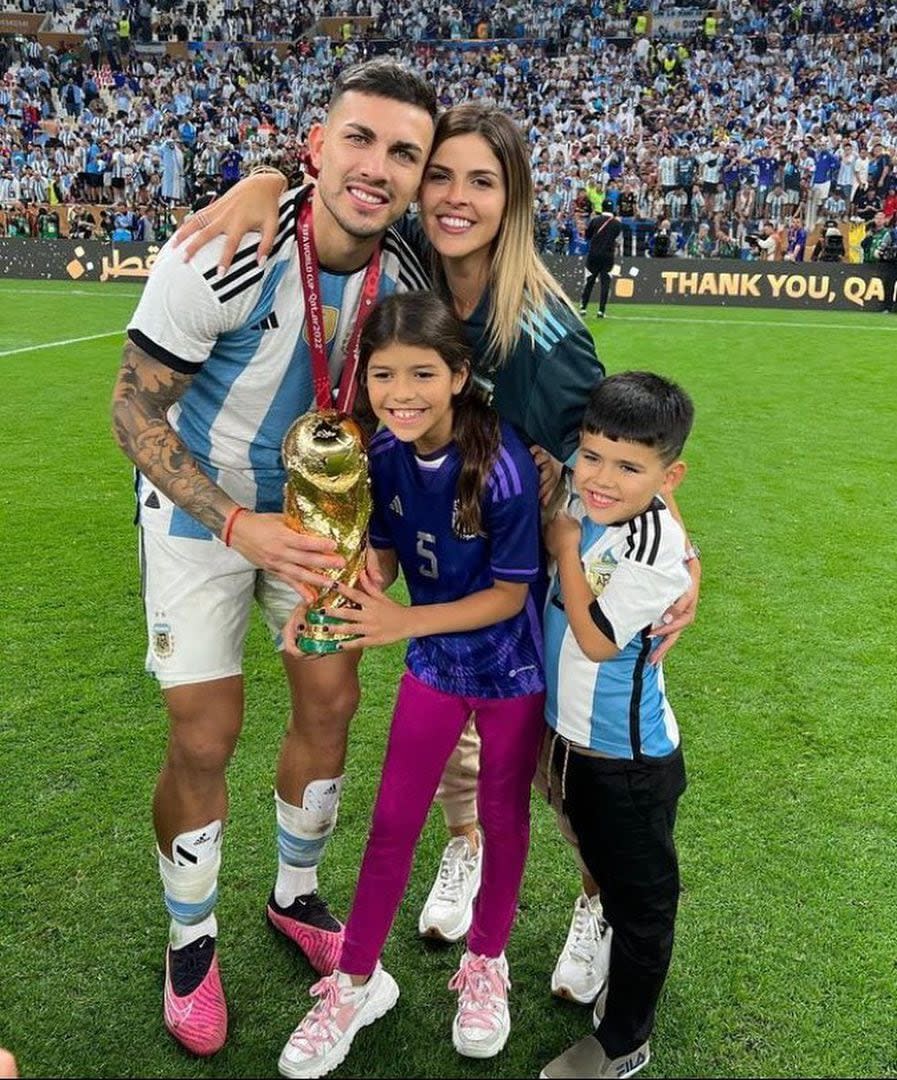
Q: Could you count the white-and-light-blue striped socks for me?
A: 2